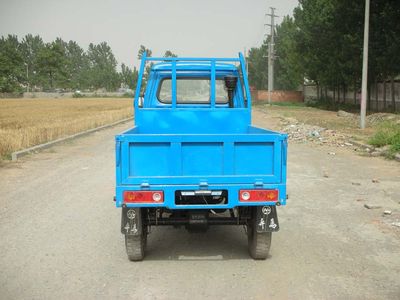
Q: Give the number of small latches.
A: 3